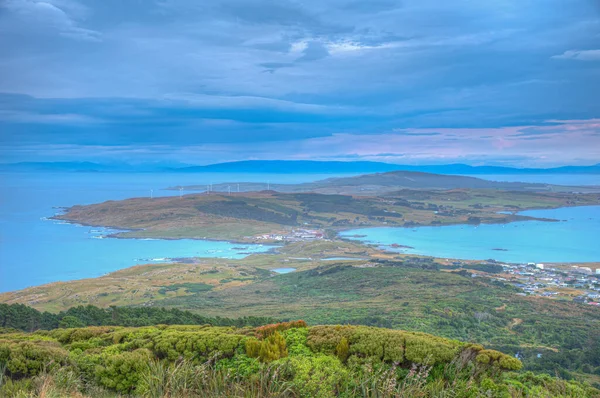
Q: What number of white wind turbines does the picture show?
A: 8